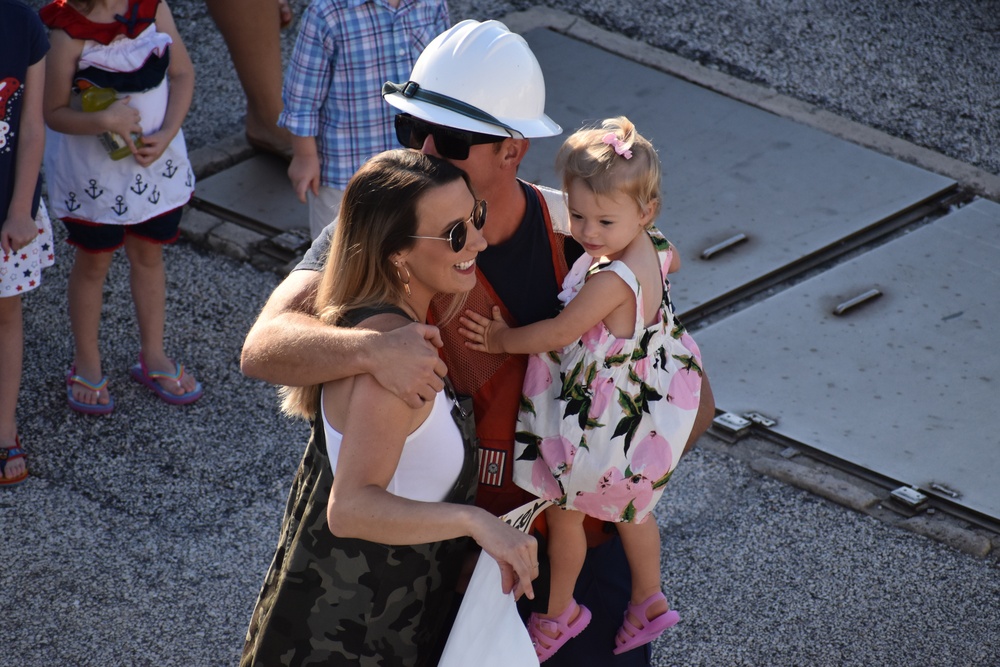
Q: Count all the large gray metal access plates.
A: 2